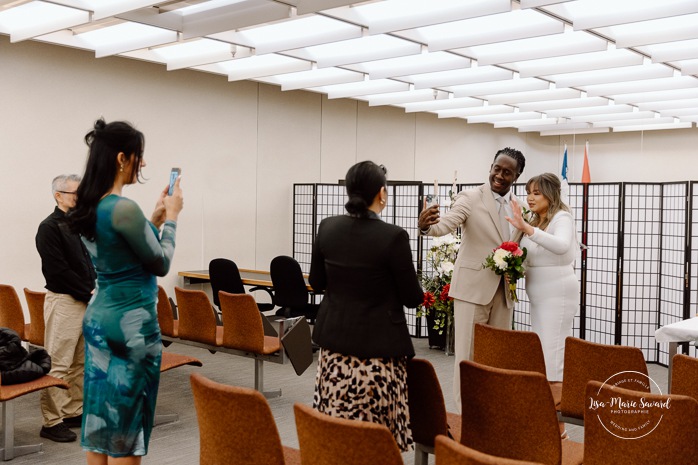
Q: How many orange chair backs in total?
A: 14